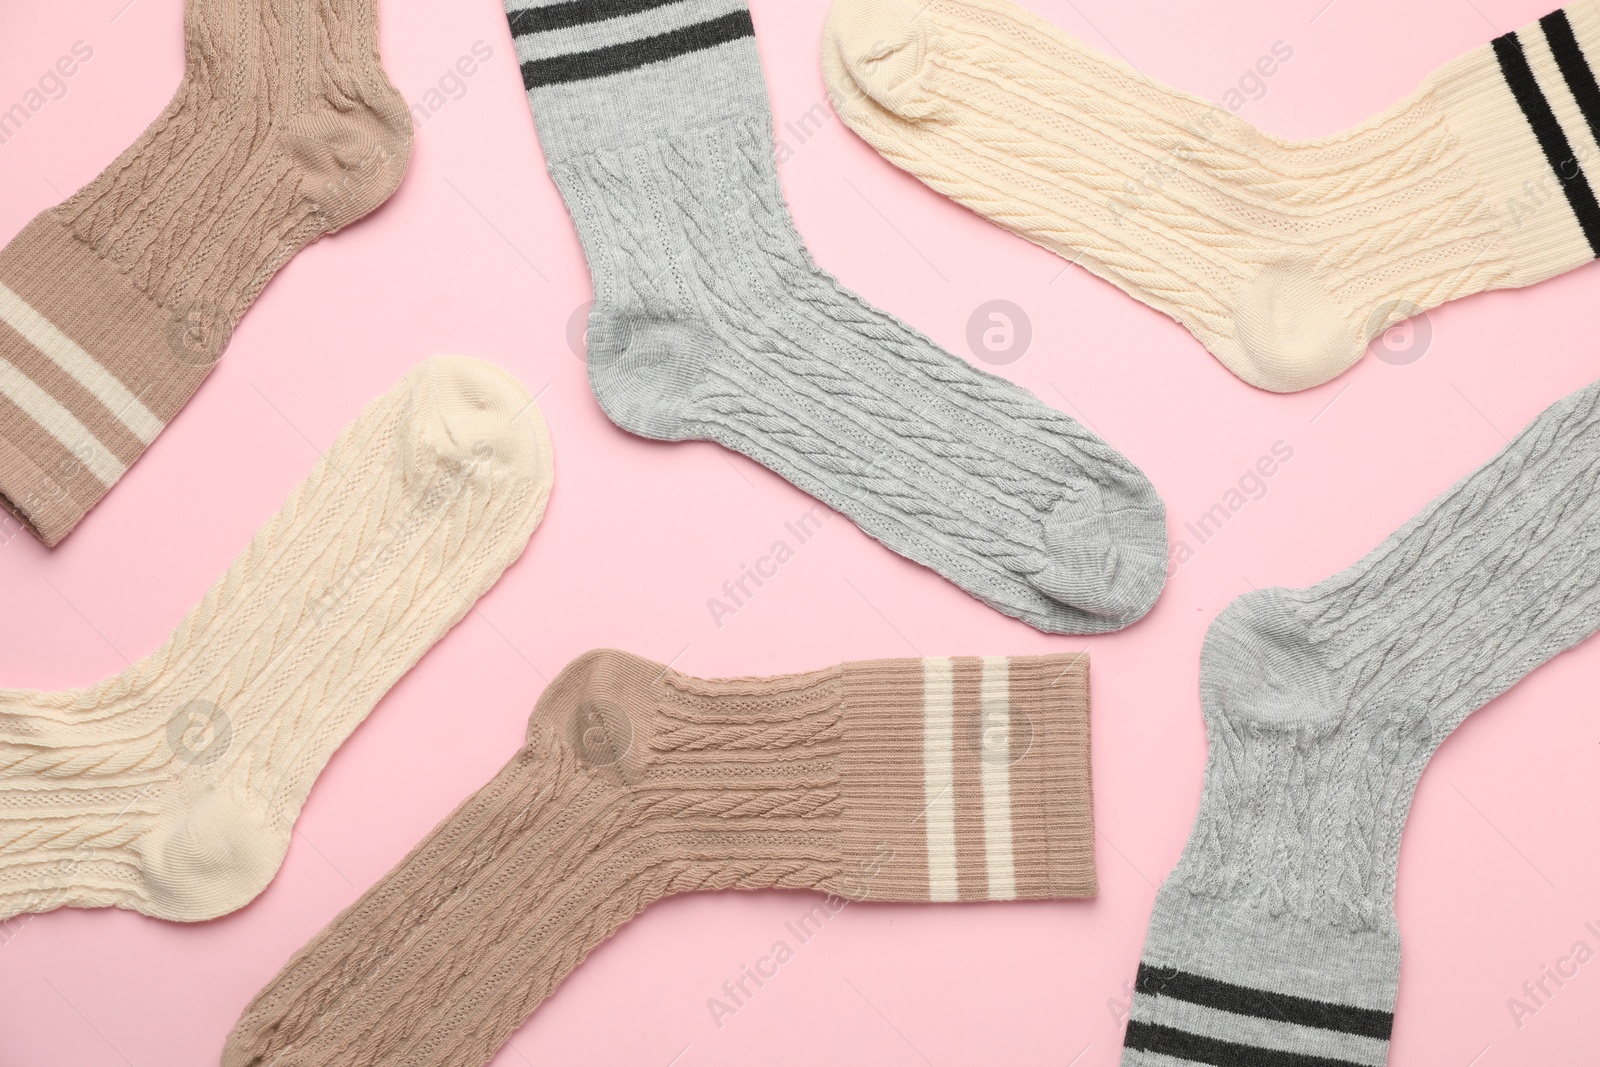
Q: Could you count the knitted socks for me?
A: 6